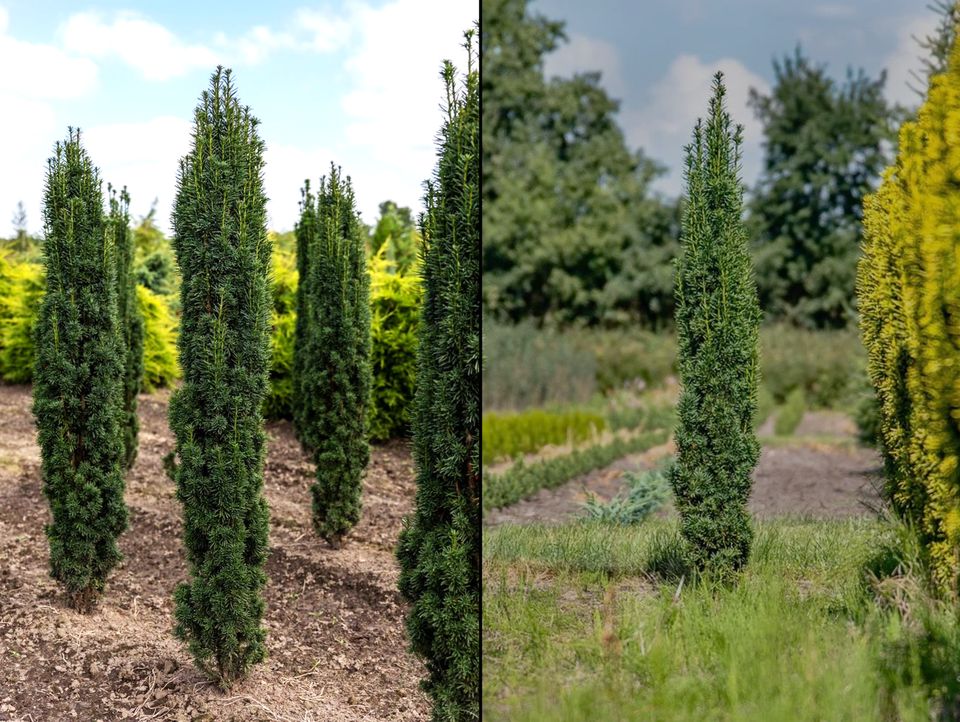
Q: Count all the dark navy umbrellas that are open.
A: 0